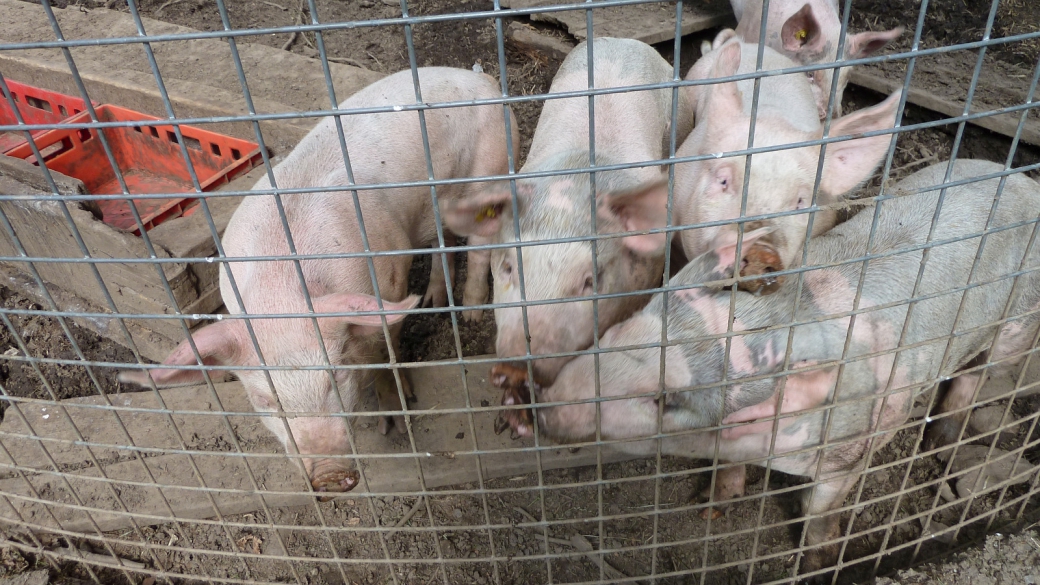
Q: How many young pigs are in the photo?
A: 5